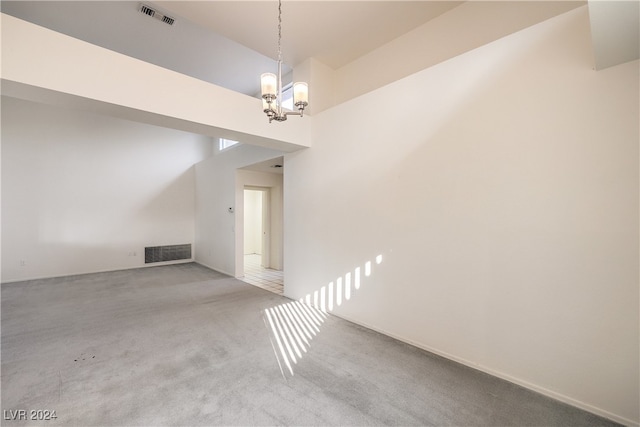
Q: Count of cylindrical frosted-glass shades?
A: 3